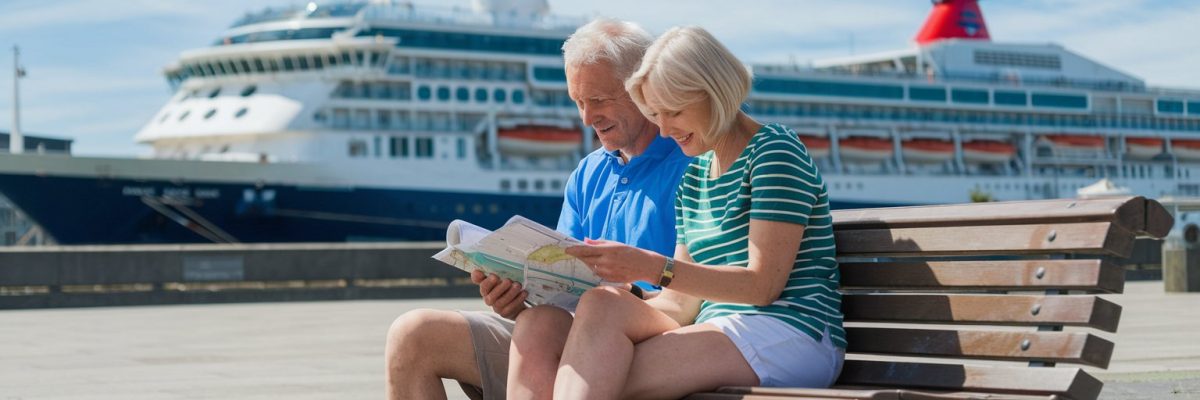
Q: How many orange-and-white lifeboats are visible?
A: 8